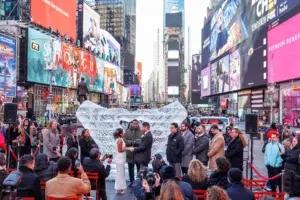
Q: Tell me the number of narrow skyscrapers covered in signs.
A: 1